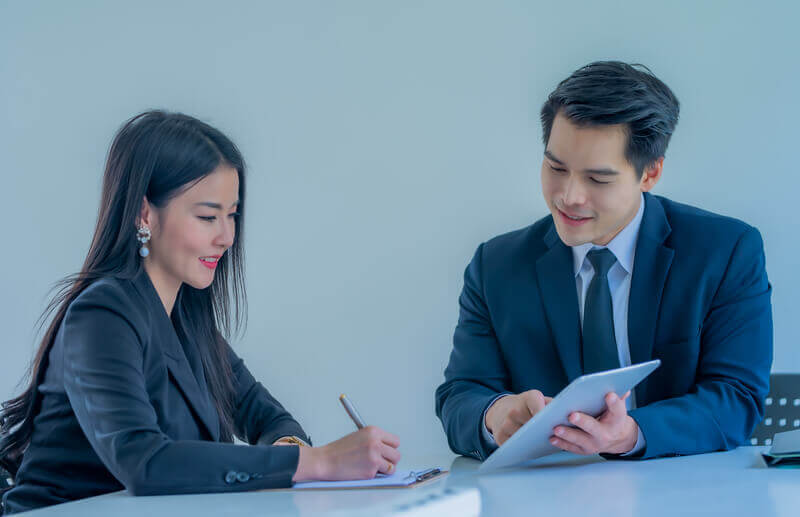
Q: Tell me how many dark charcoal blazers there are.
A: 1